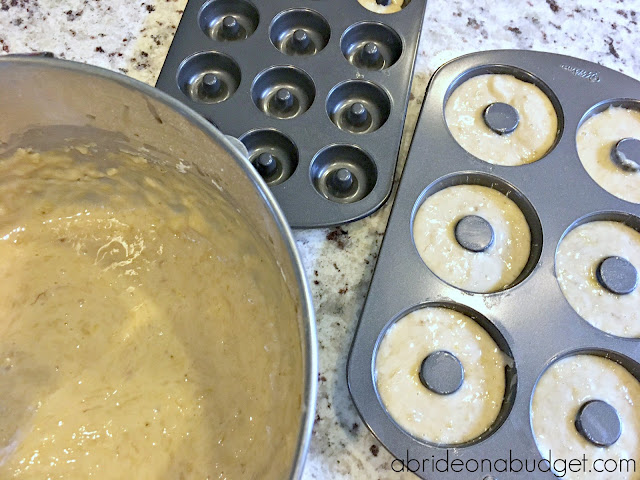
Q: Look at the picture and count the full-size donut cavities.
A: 6